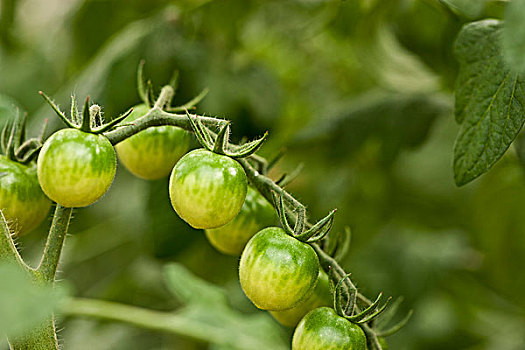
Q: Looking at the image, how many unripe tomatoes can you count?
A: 8